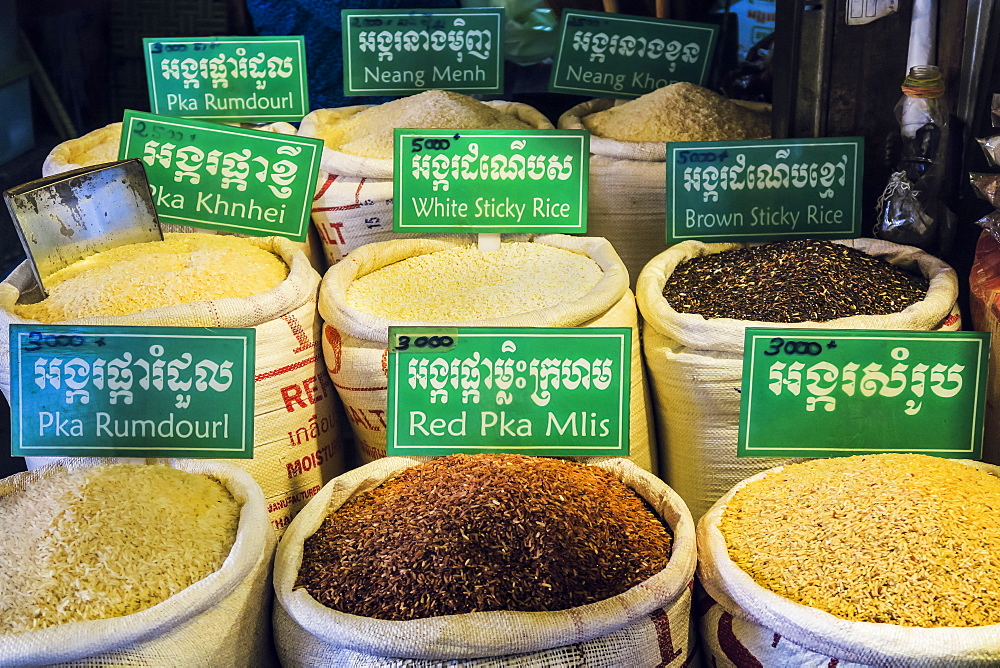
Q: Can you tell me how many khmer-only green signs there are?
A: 1